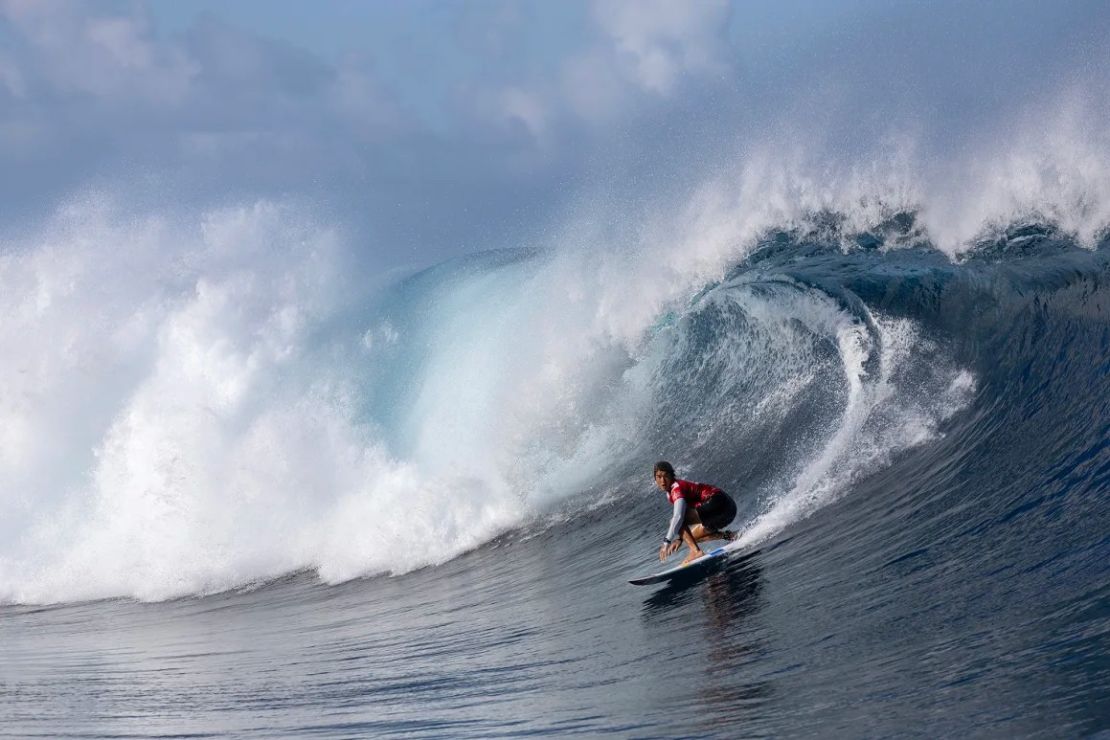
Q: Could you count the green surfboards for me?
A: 0